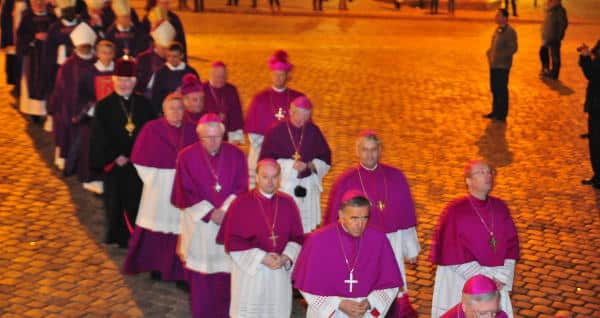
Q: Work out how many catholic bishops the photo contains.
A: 11